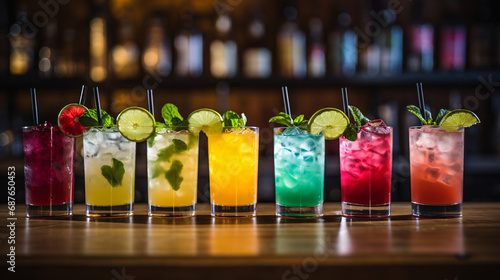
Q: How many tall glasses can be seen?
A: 7